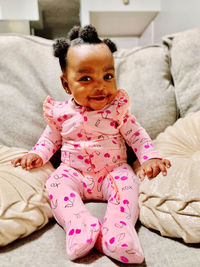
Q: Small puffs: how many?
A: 4